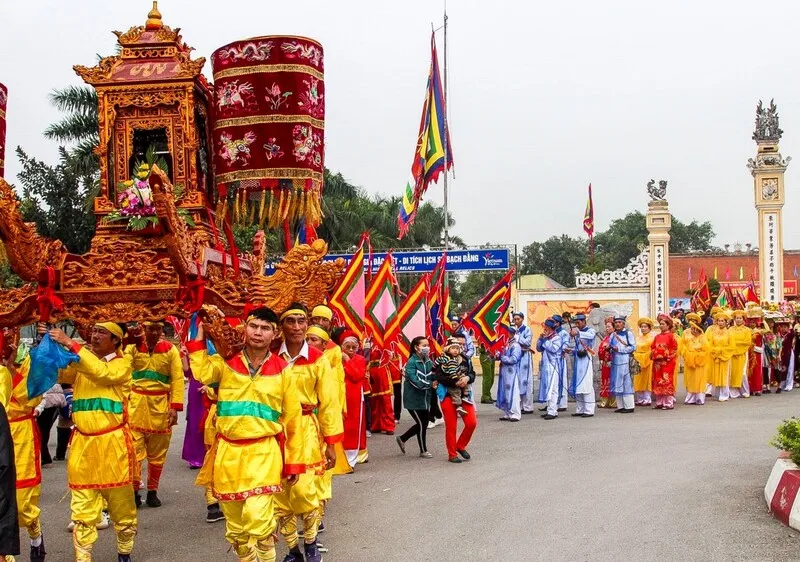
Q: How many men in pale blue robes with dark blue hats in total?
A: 7